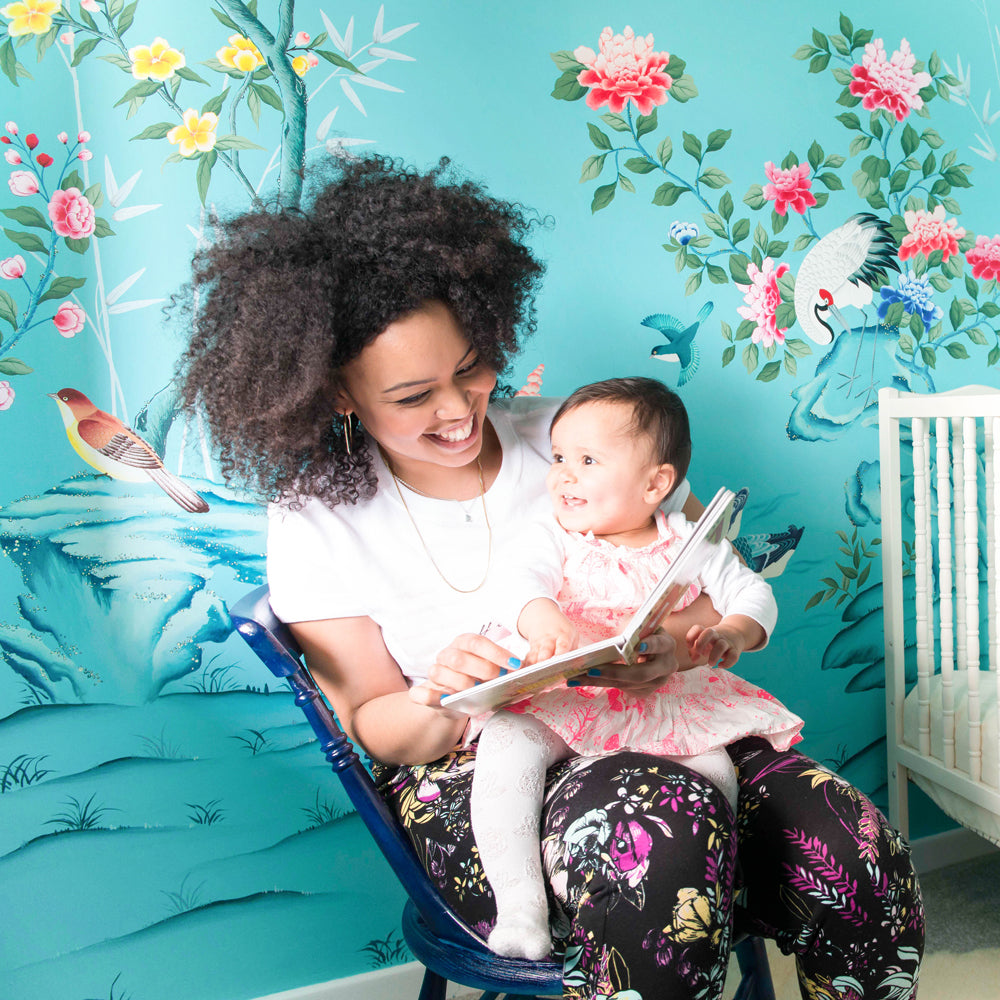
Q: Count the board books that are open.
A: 1